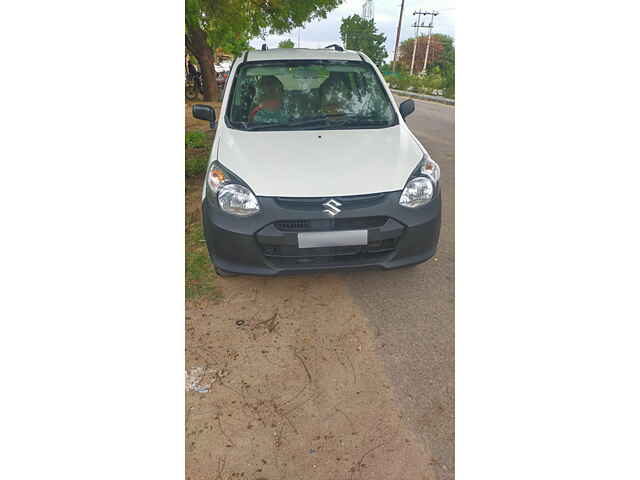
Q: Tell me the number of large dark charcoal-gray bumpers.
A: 1